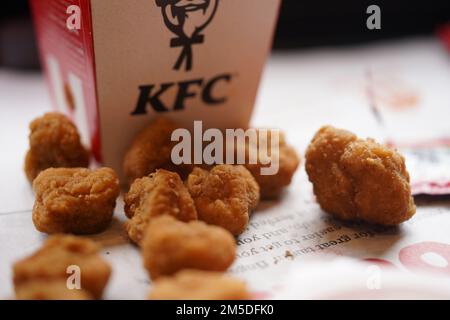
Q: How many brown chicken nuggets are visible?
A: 10